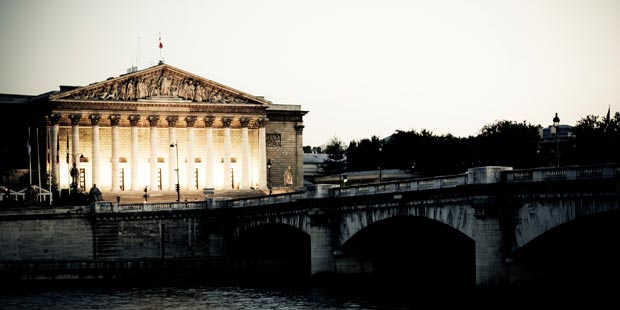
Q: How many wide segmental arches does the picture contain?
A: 3